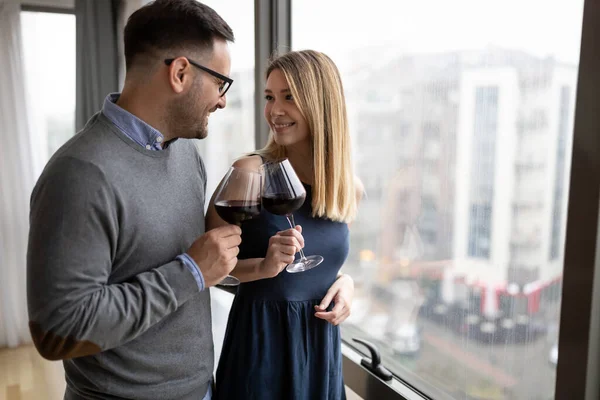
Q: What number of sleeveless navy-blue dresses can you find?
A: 1